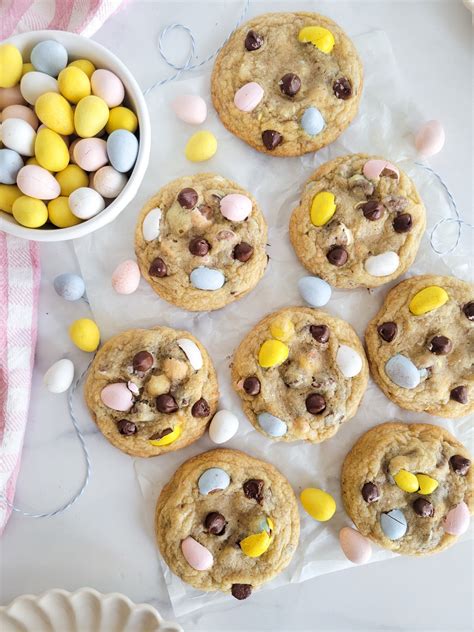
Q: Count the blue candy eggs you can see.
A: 11